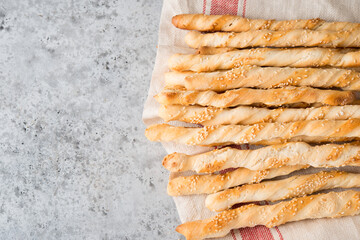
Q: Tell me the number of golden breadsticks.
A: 11